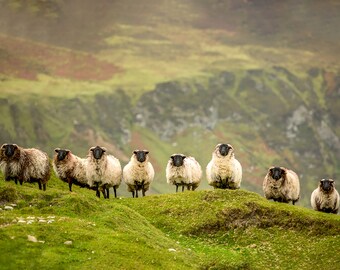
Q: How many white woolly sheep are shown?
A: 8